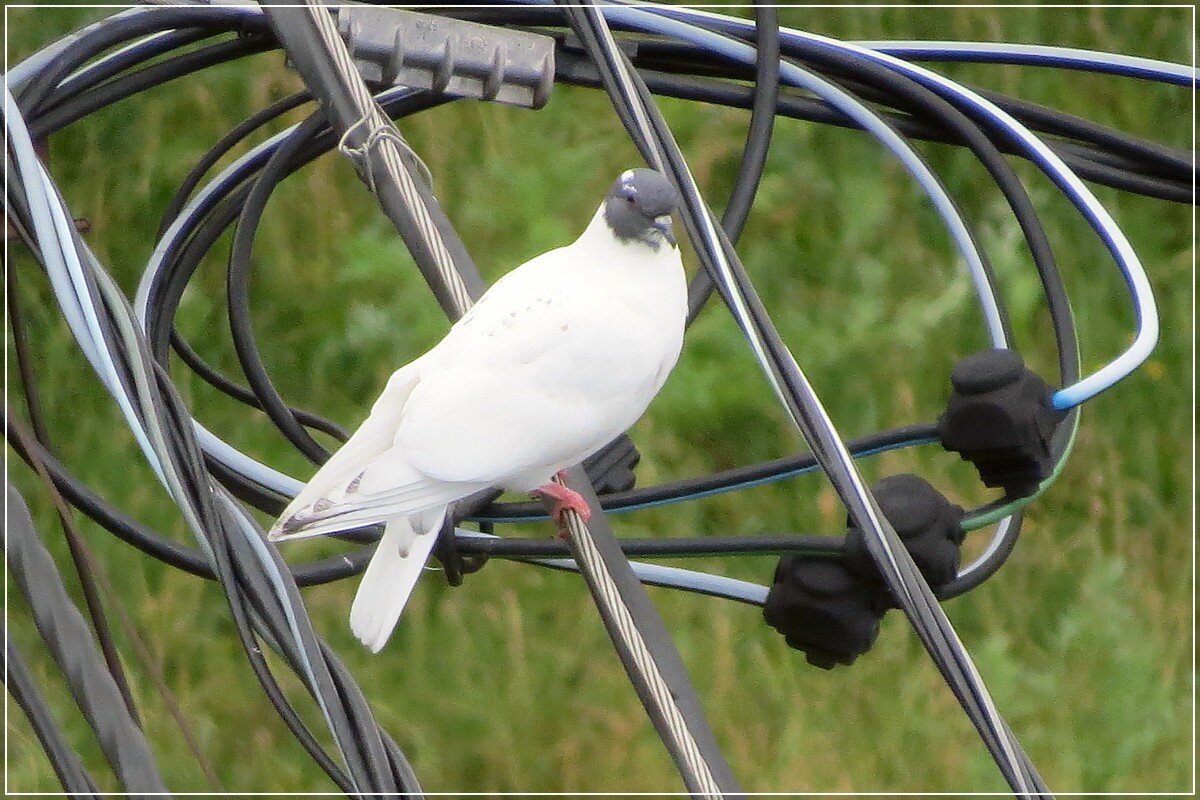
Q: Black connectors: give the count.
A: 3